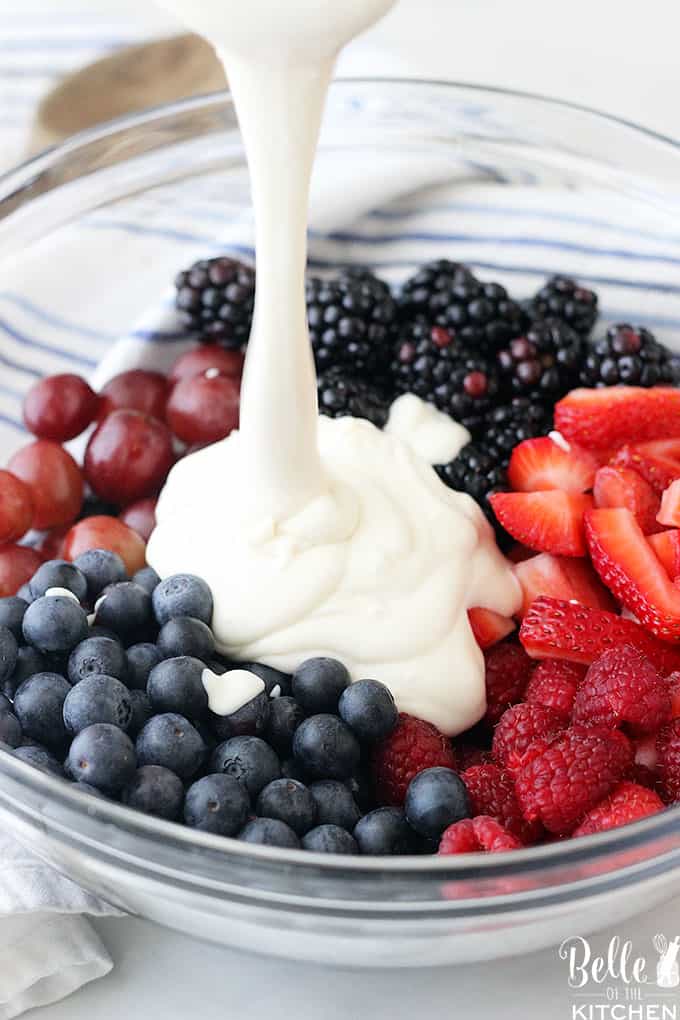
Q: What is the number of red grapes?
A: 11